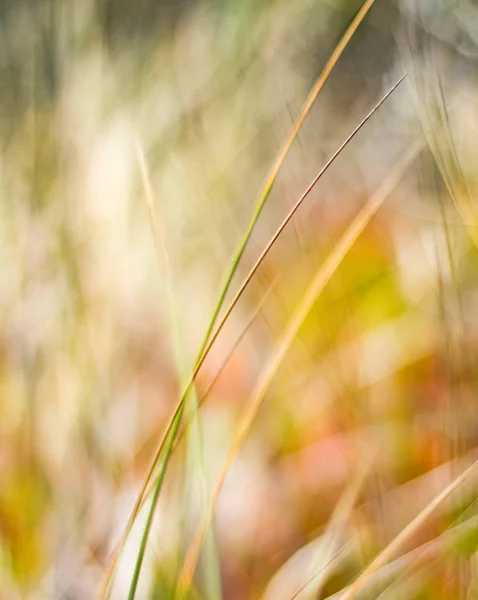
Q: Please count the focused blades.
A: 2